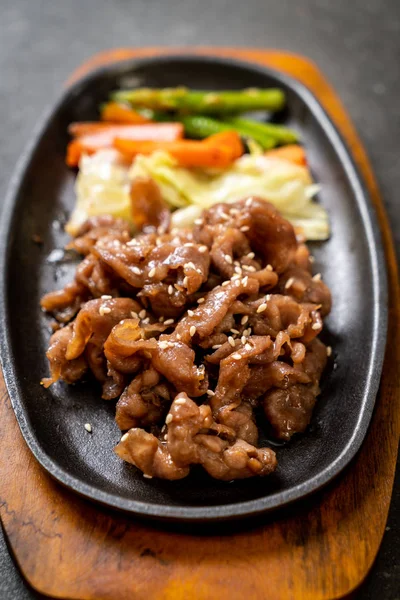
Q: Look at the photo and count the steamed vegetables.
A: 3